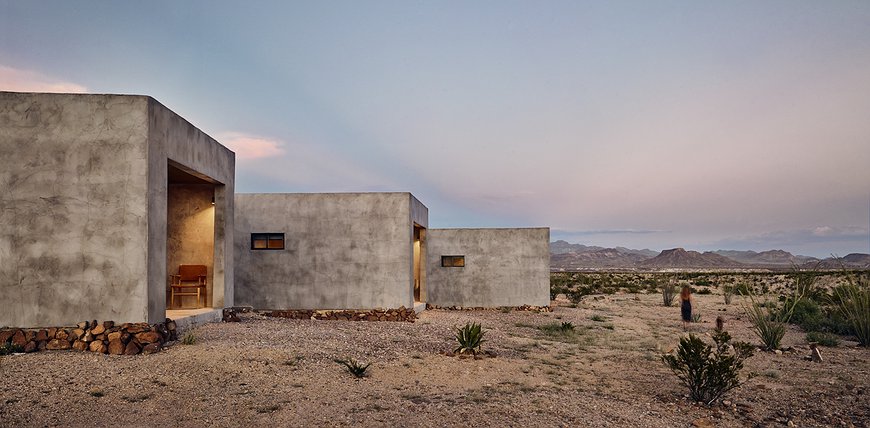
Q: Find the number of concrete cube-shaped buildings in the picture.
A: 3